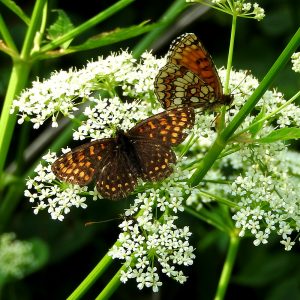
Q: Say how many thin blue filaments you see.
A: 0